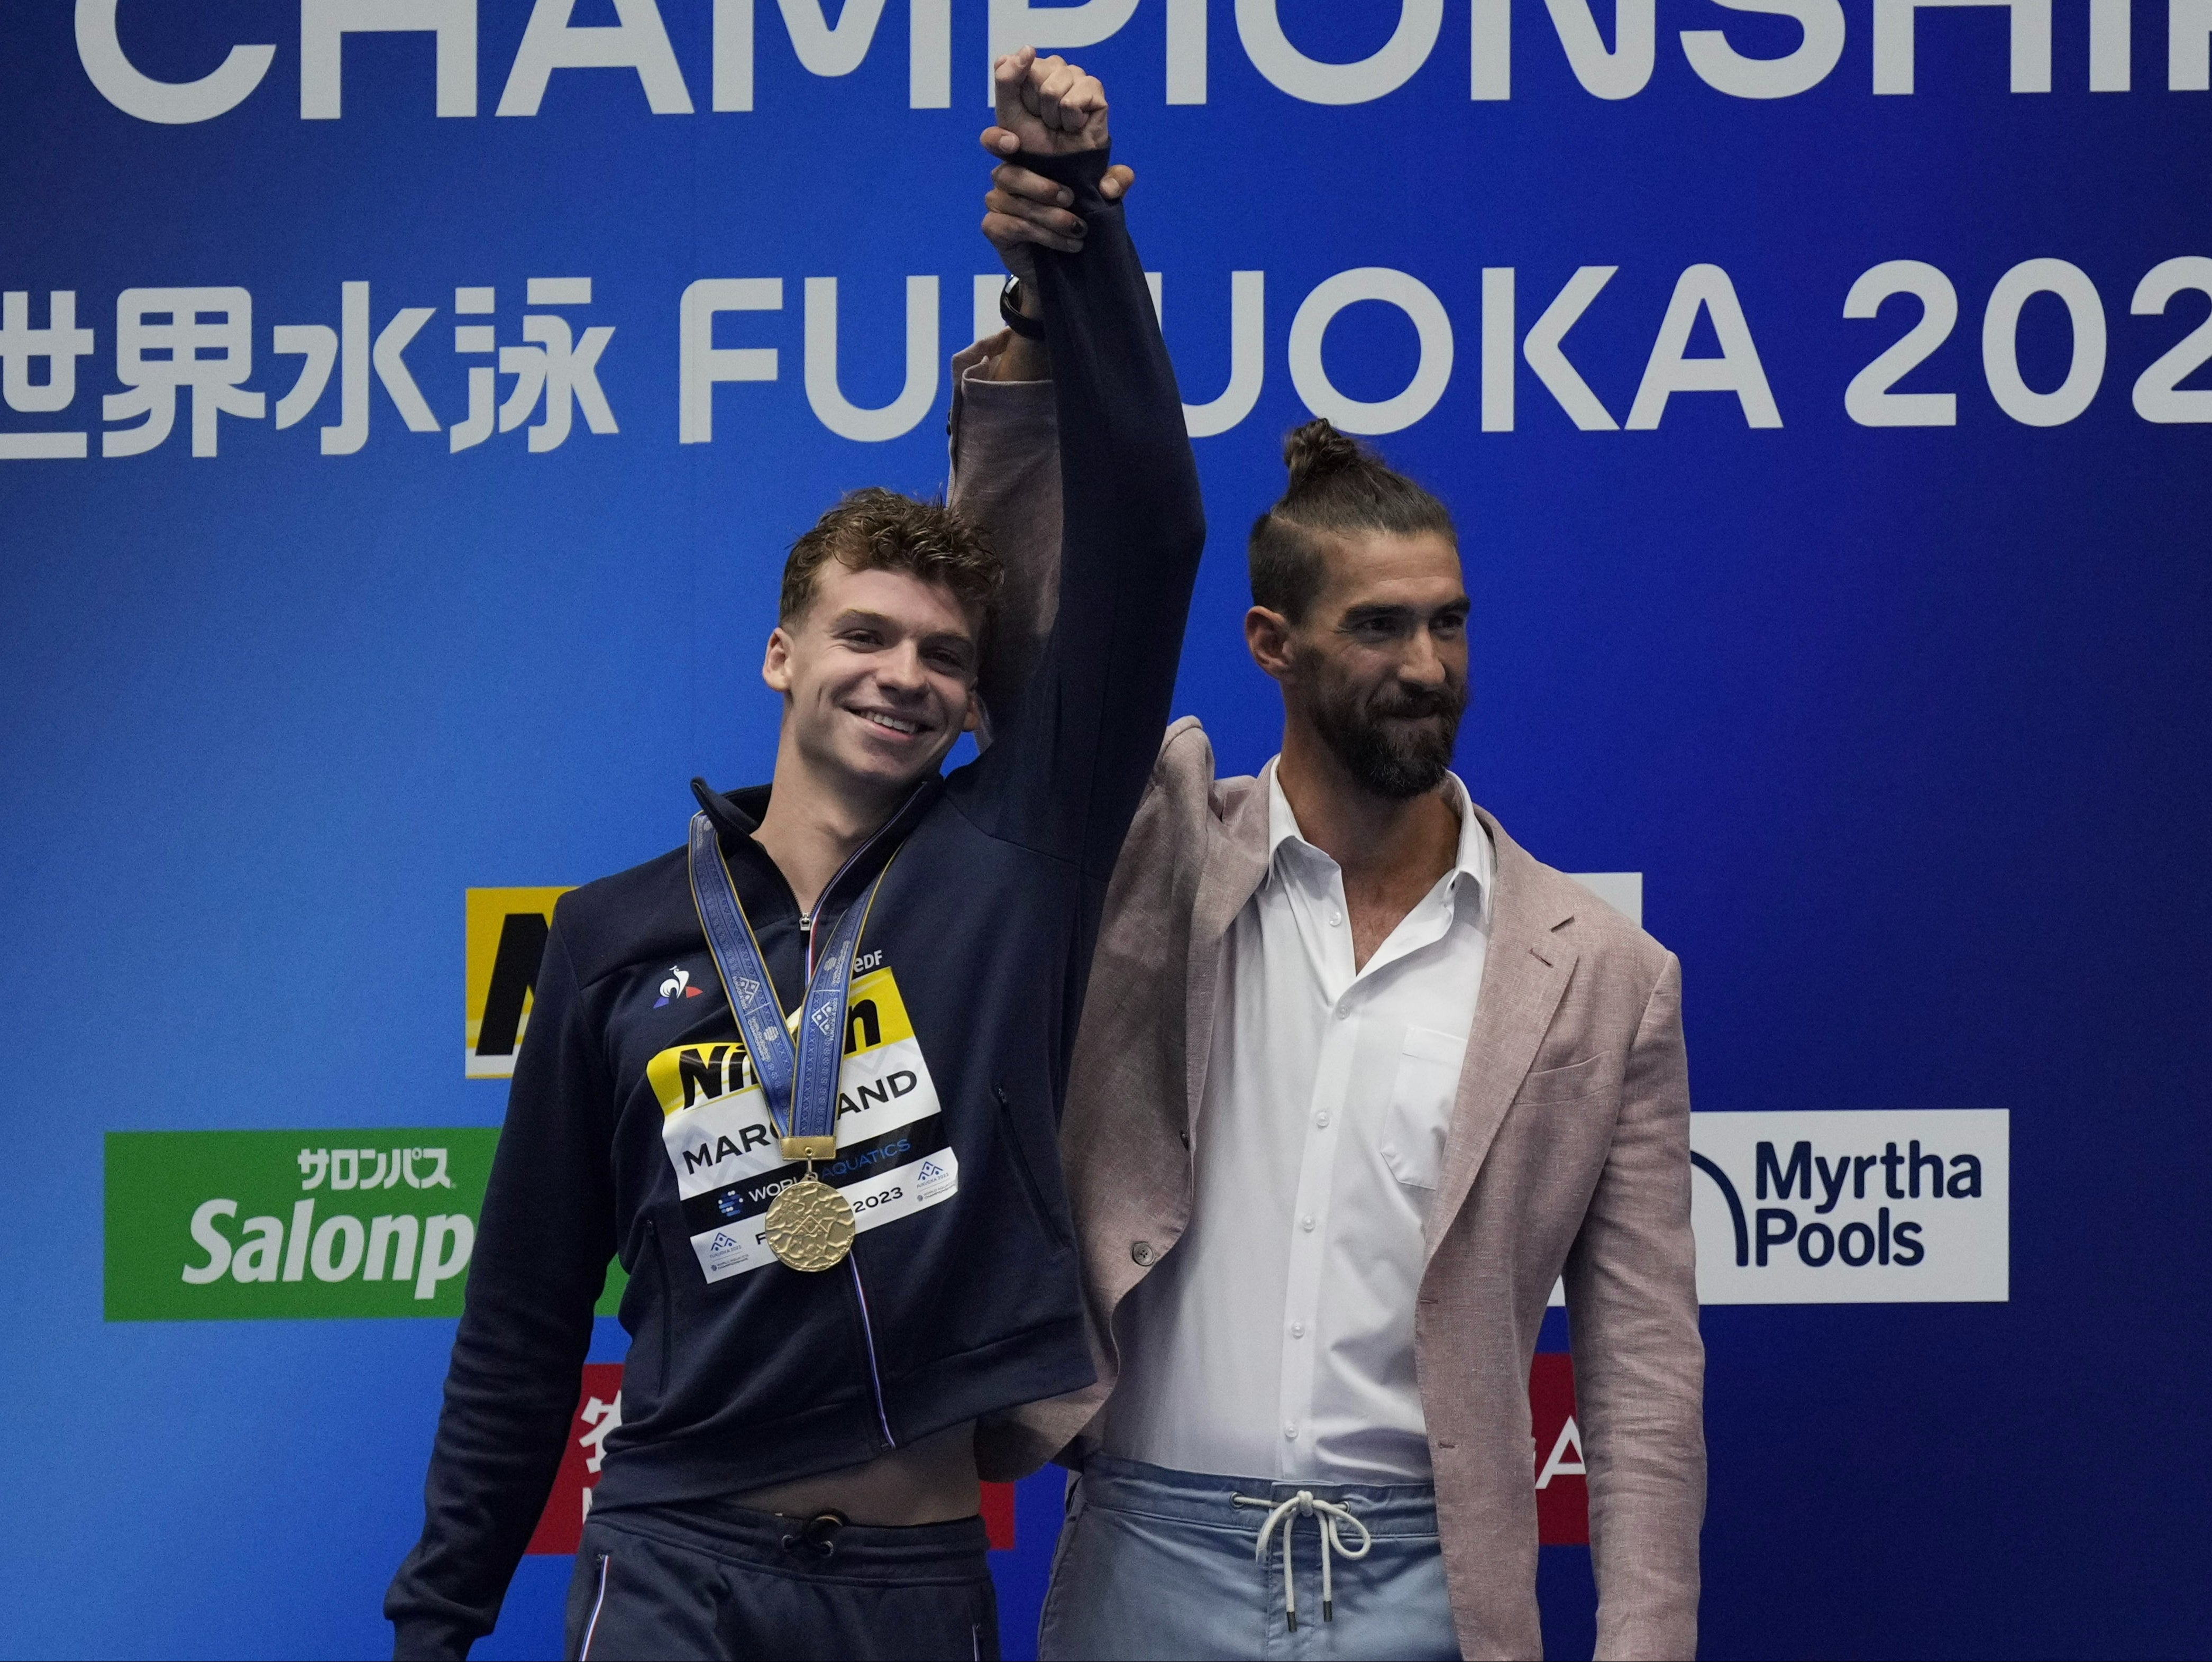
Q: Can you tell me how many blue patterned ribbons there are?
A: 1